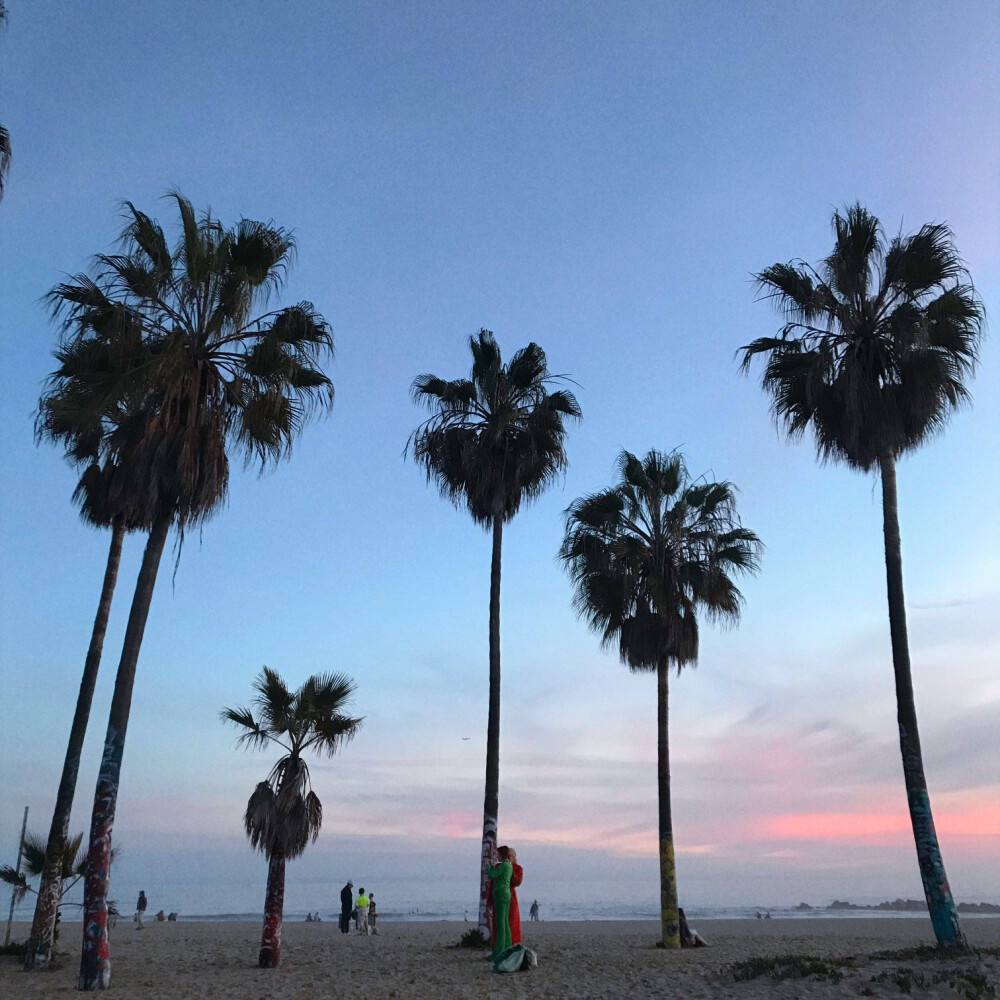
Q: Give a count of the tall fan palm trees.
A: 5